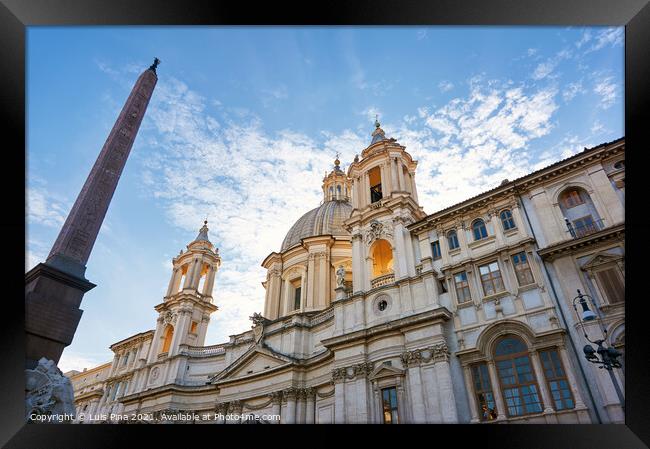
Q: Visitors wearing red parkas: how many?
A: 0